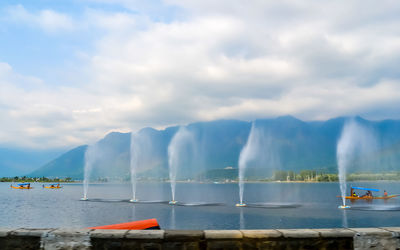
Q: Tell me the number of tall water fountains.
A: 5